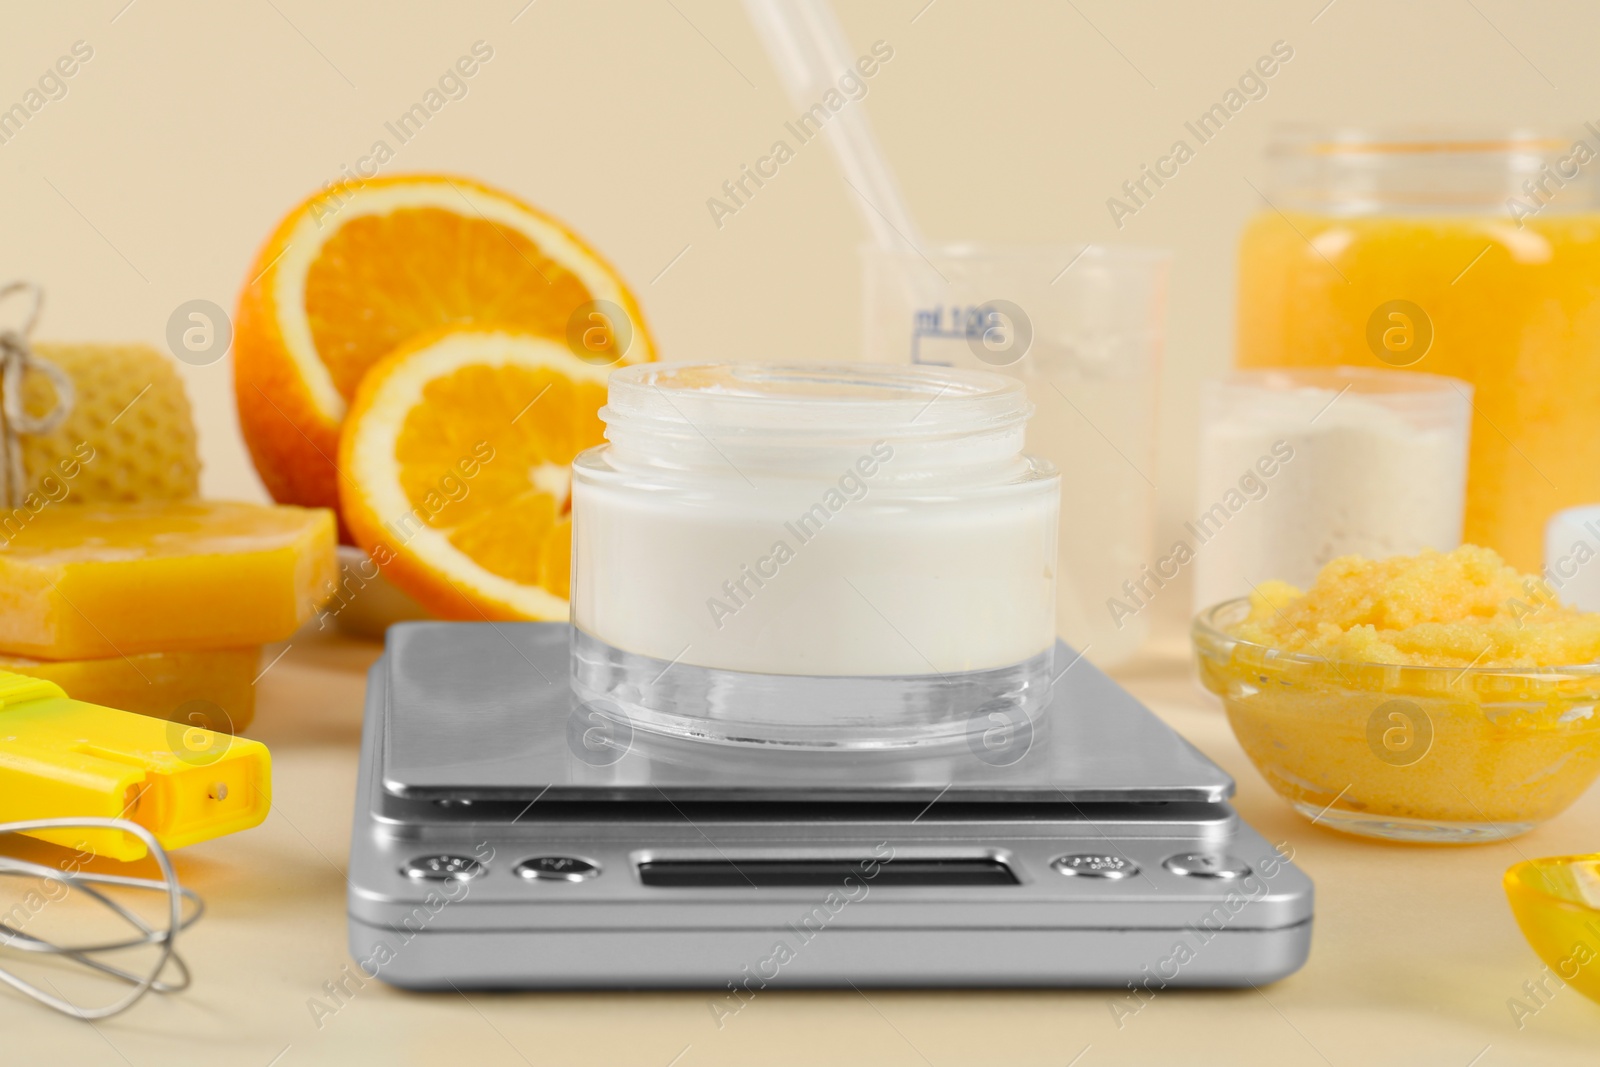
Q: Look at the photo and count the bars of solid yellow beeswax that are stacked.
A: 2